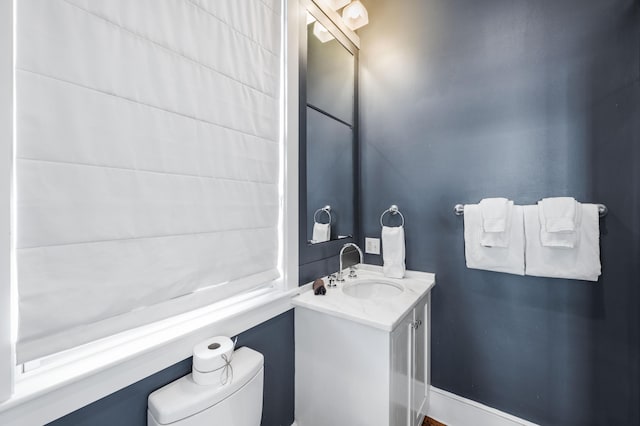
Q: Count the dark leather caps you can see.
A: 0